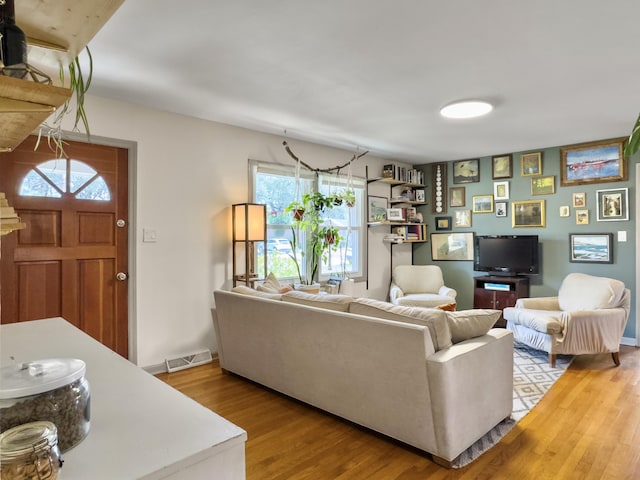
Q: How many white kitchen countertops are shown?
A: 1